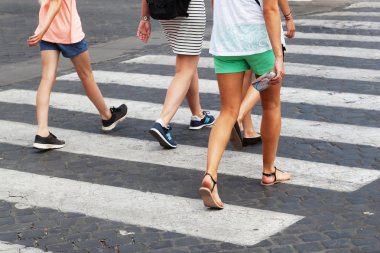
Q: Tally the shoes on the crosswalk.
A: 8